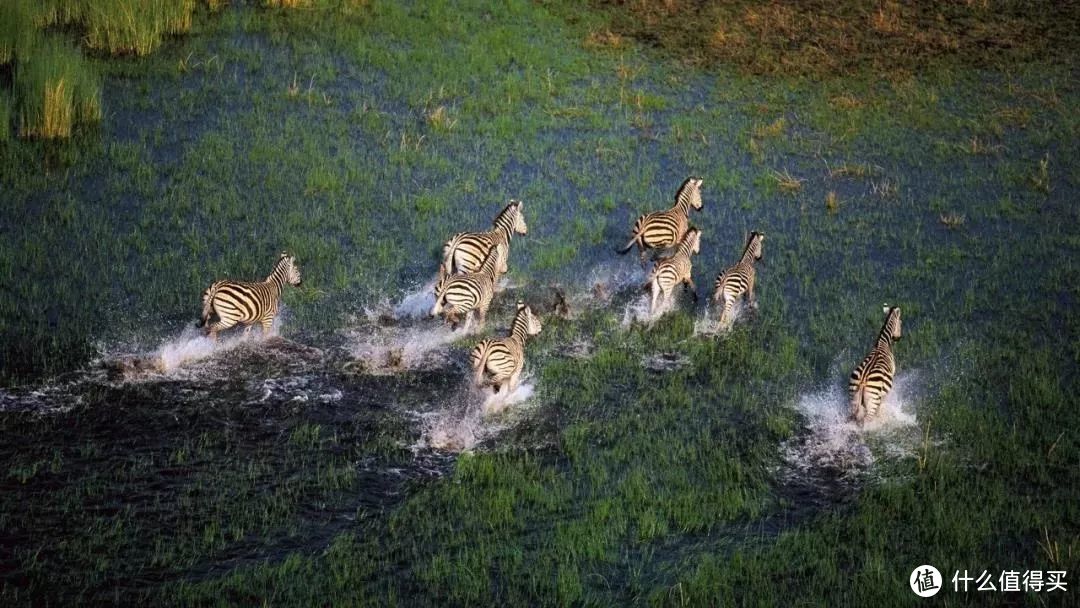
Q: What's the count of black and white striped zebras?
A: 8